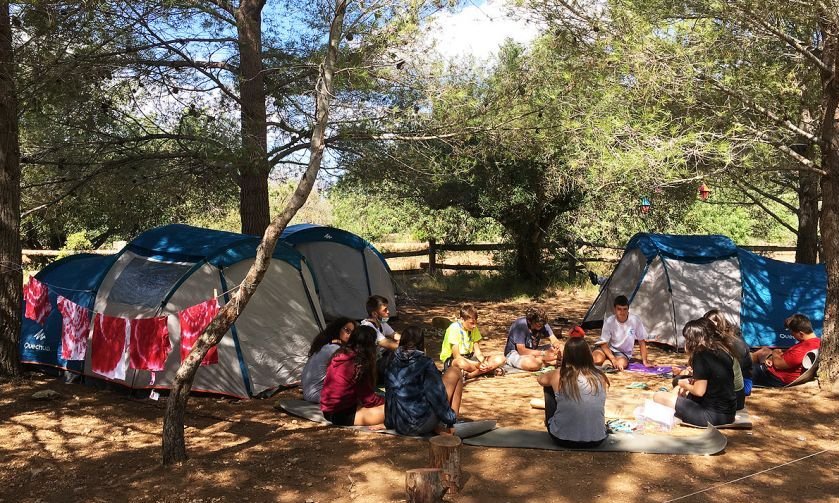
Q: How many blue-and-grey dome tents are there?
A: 3